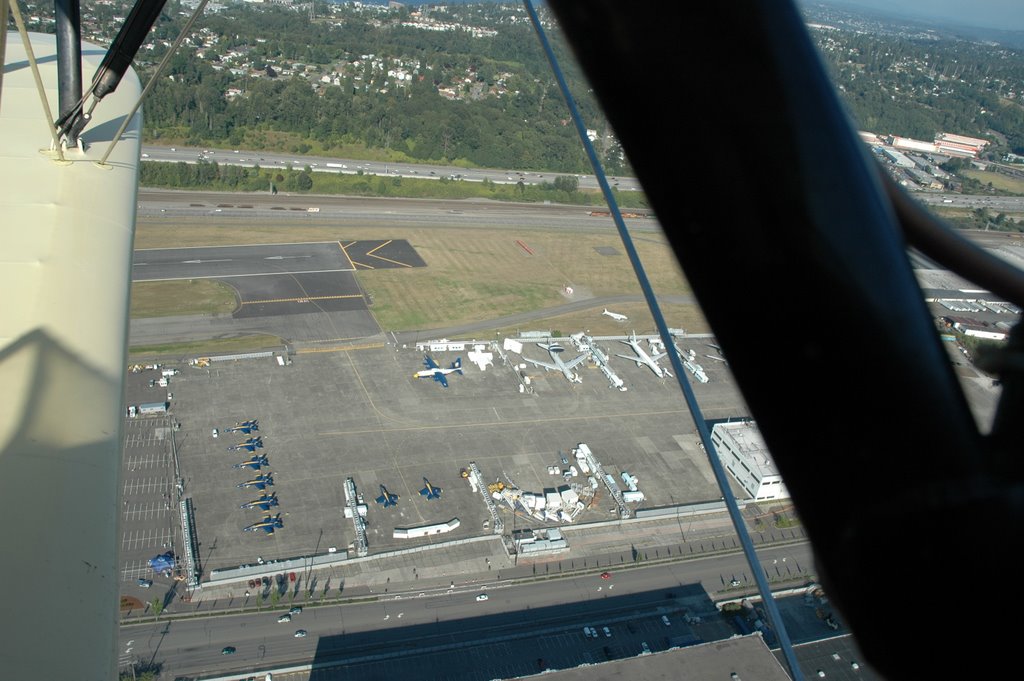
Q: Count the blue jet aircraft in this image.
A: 8